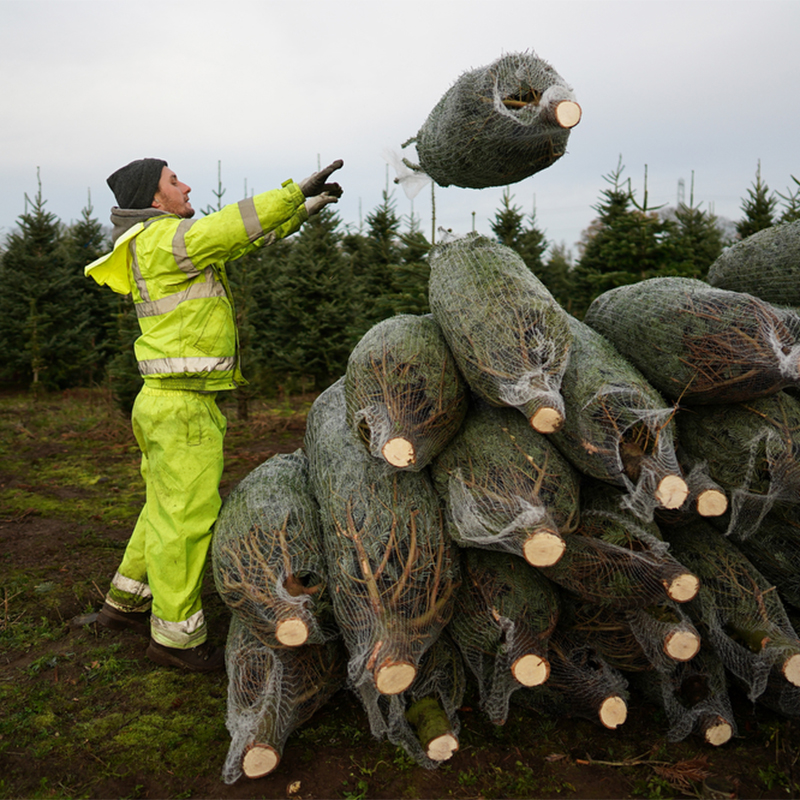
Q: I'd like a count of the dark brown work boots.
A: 2